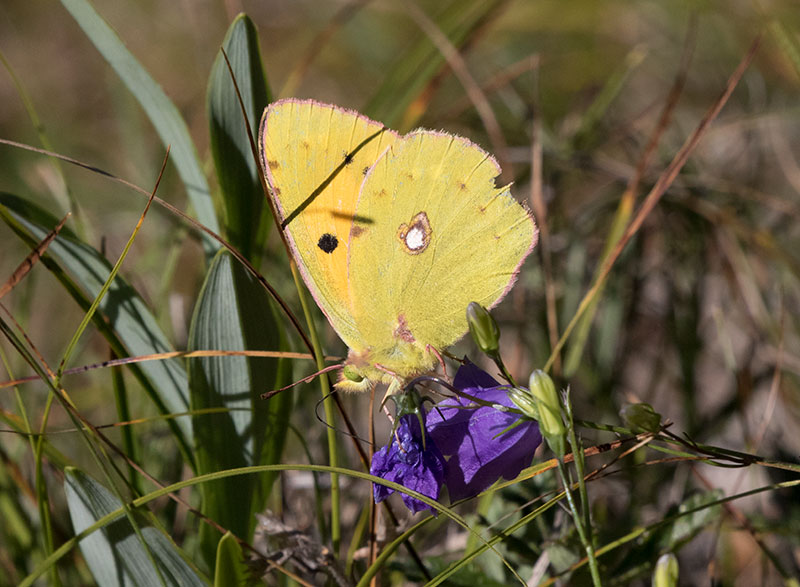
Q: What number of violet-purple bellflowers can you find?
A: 2